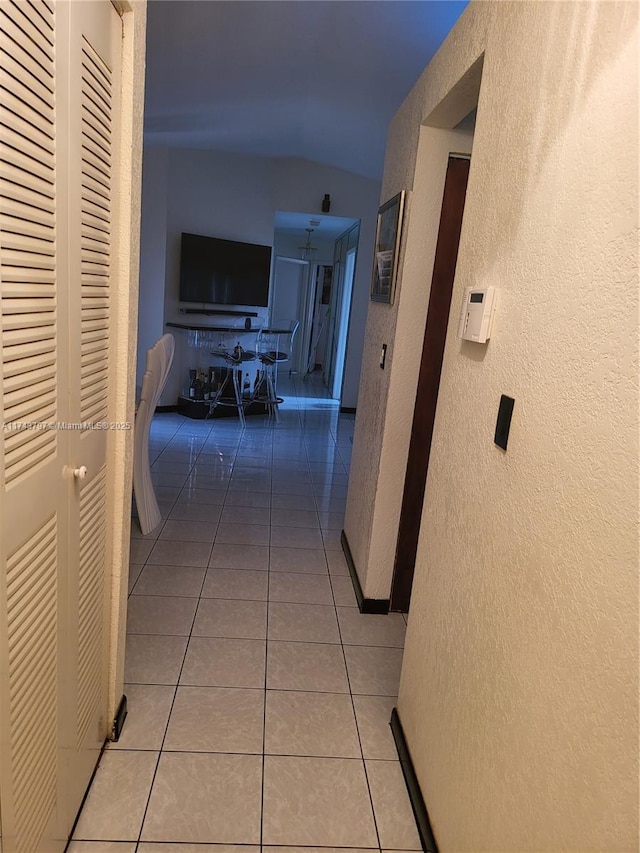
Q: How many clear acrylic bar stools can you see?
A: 2